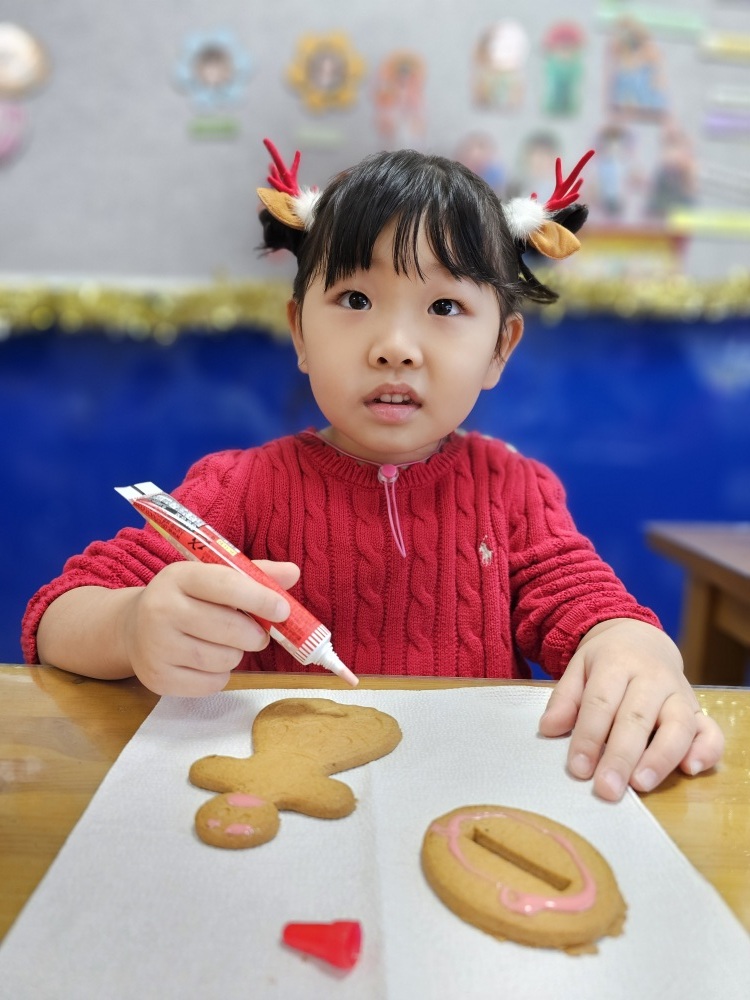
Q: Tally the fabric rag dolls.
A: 0